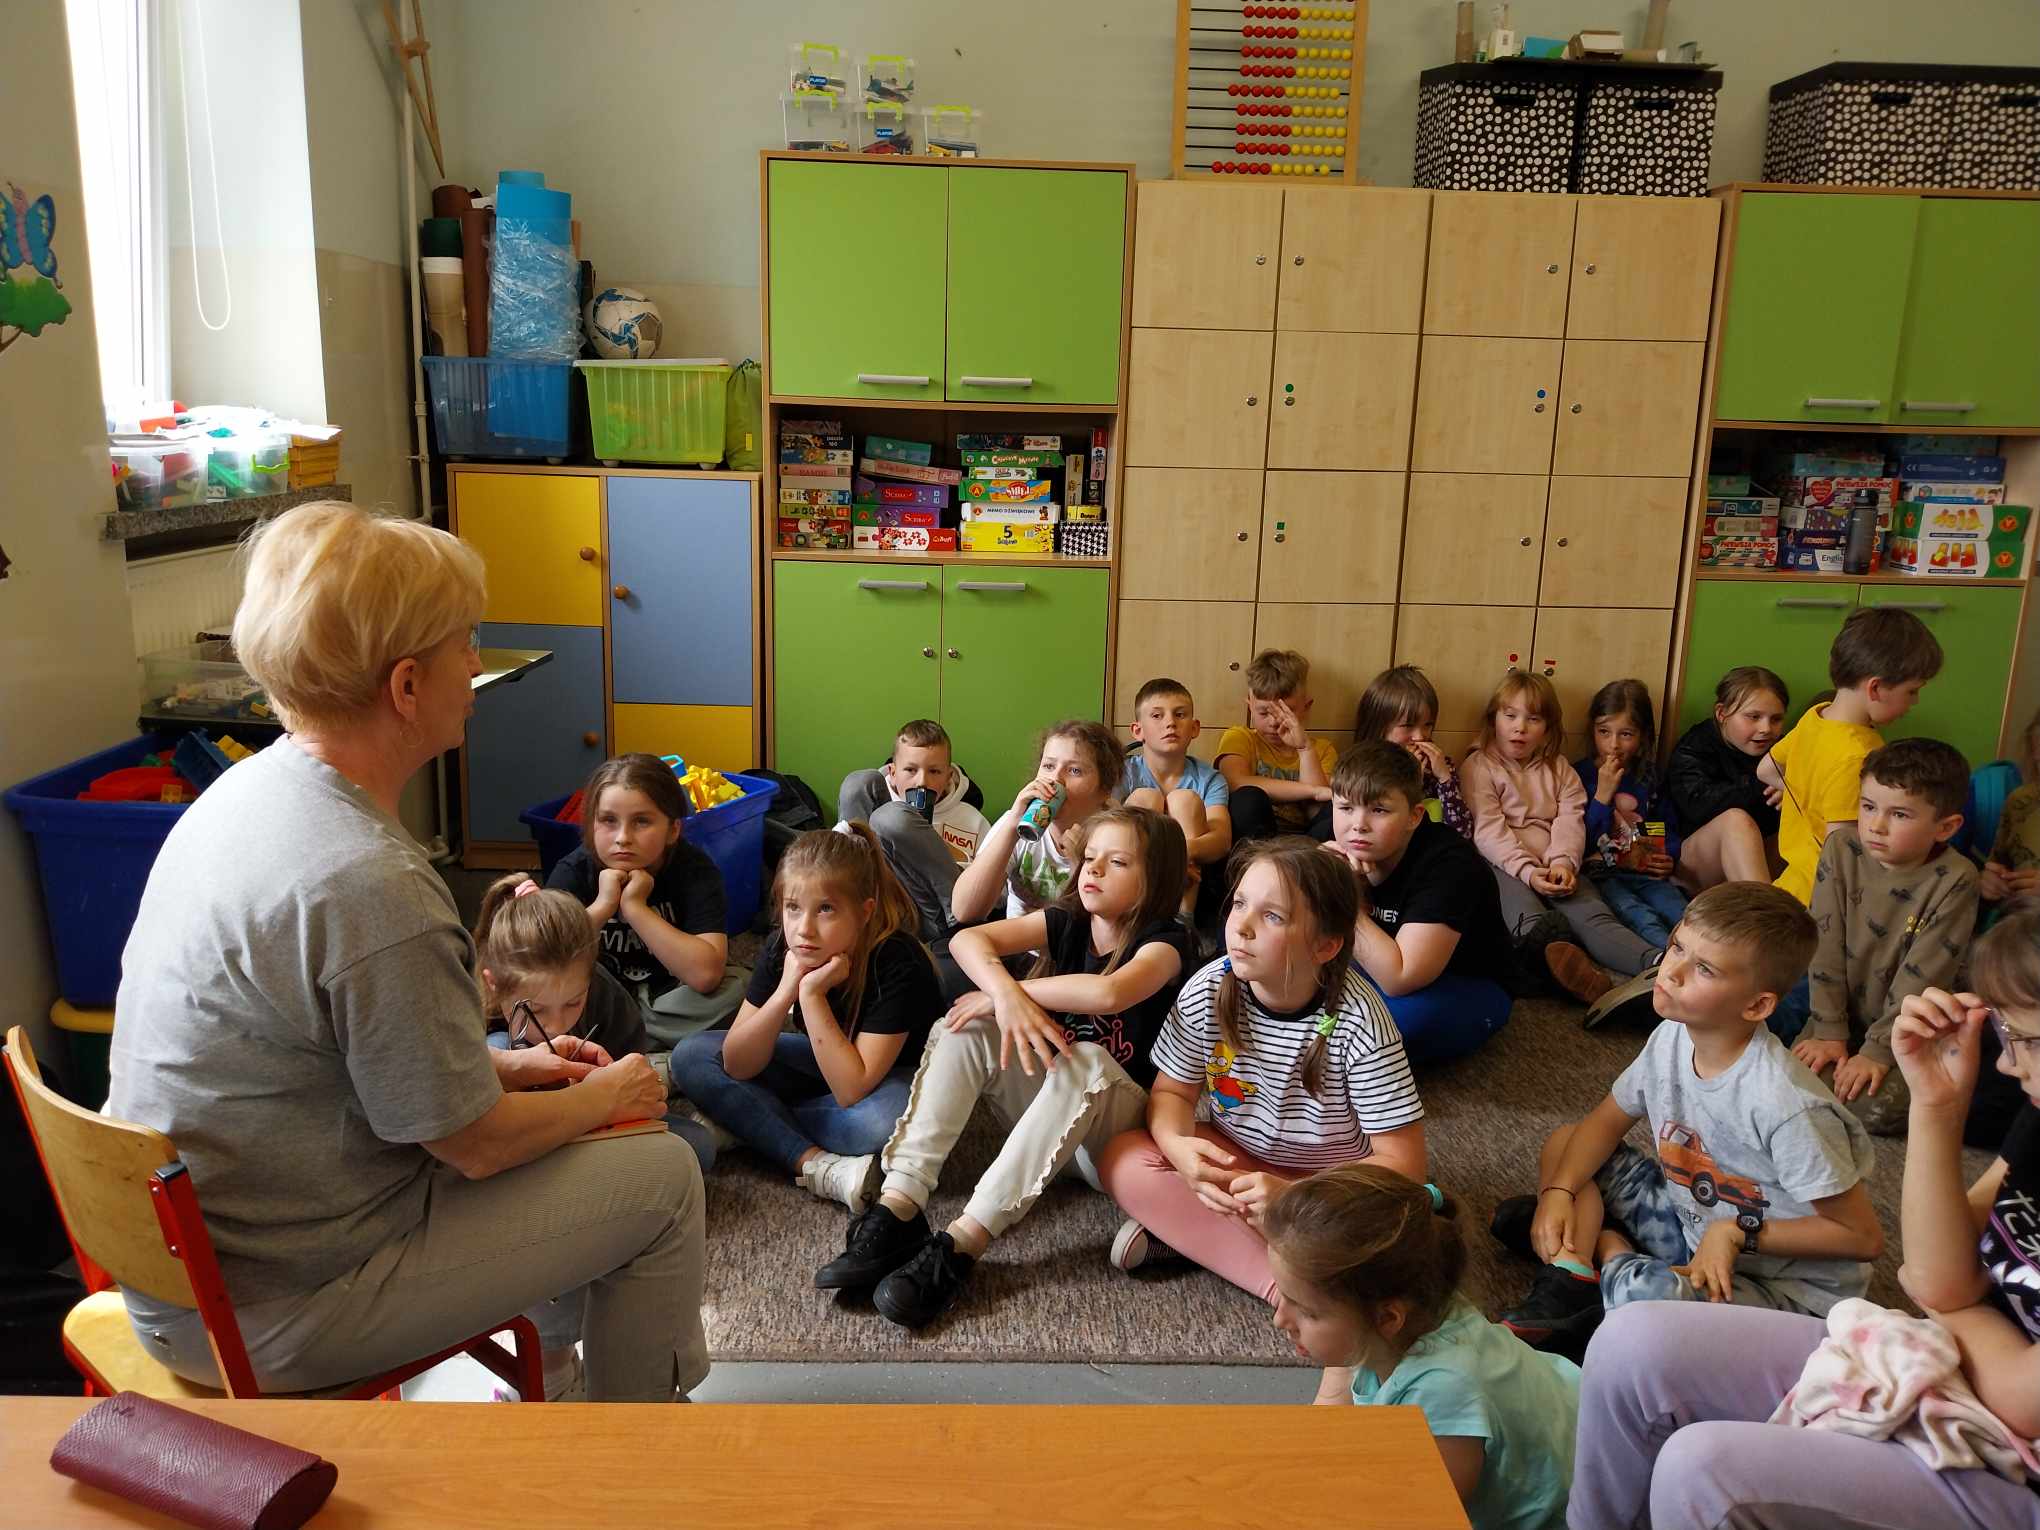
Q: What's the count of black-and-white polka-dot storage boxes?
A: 4